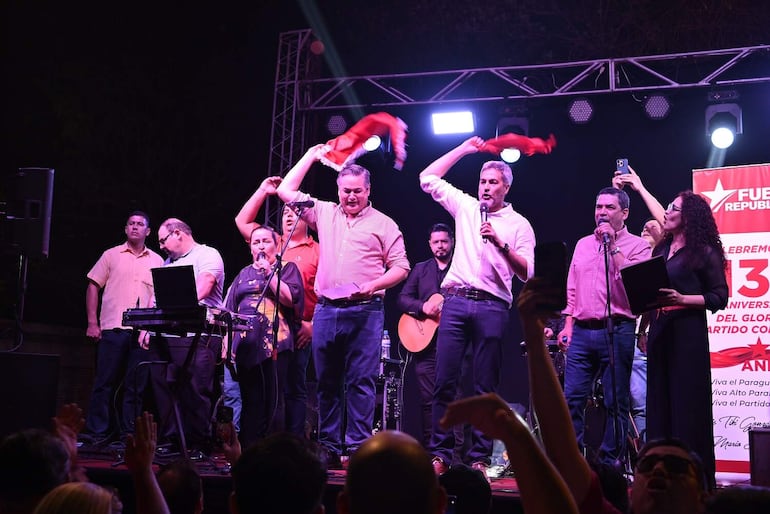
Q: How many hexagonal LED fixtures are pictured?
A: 3